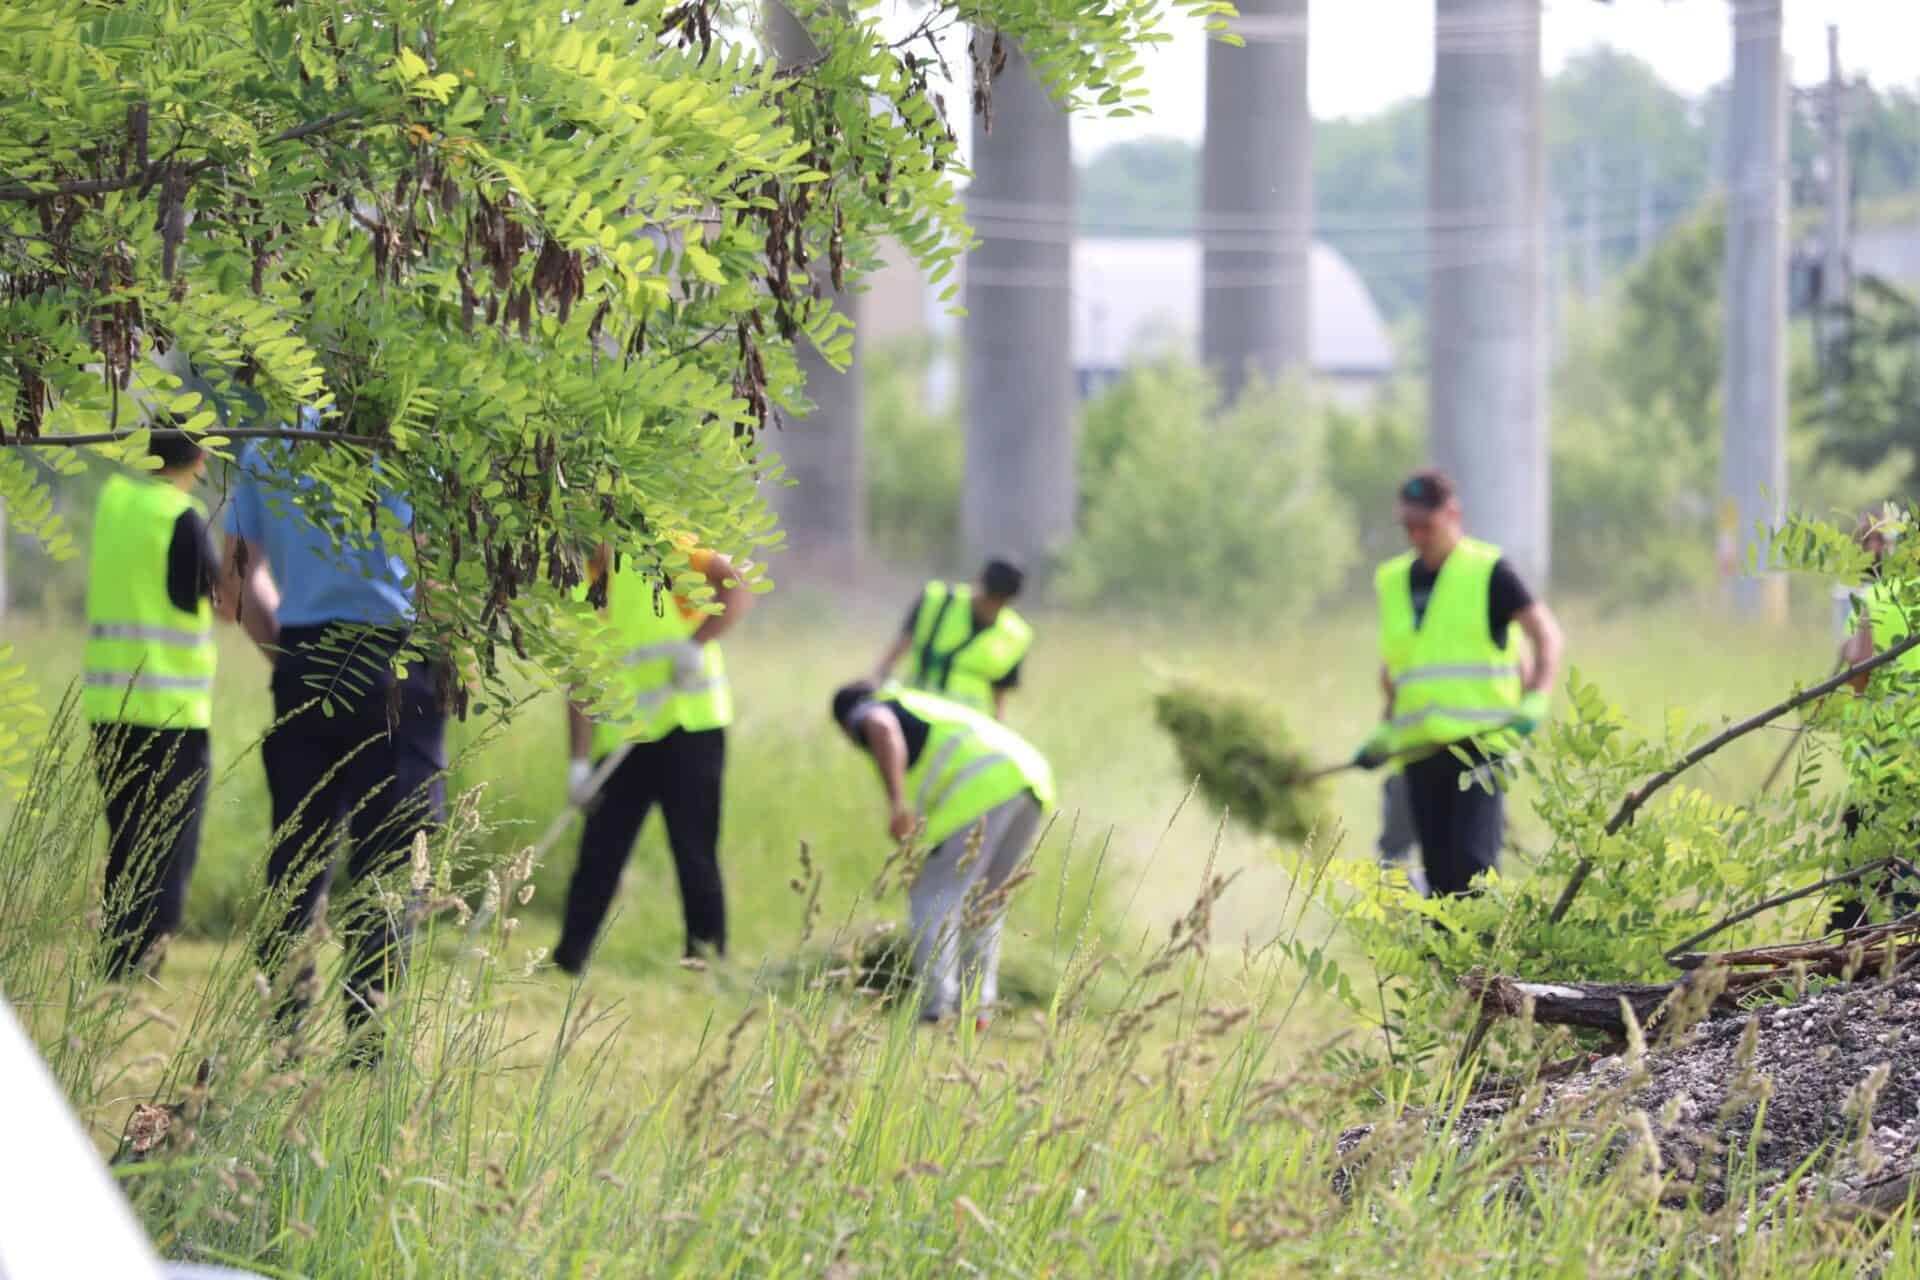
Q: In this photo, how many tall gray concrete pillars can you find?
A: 5